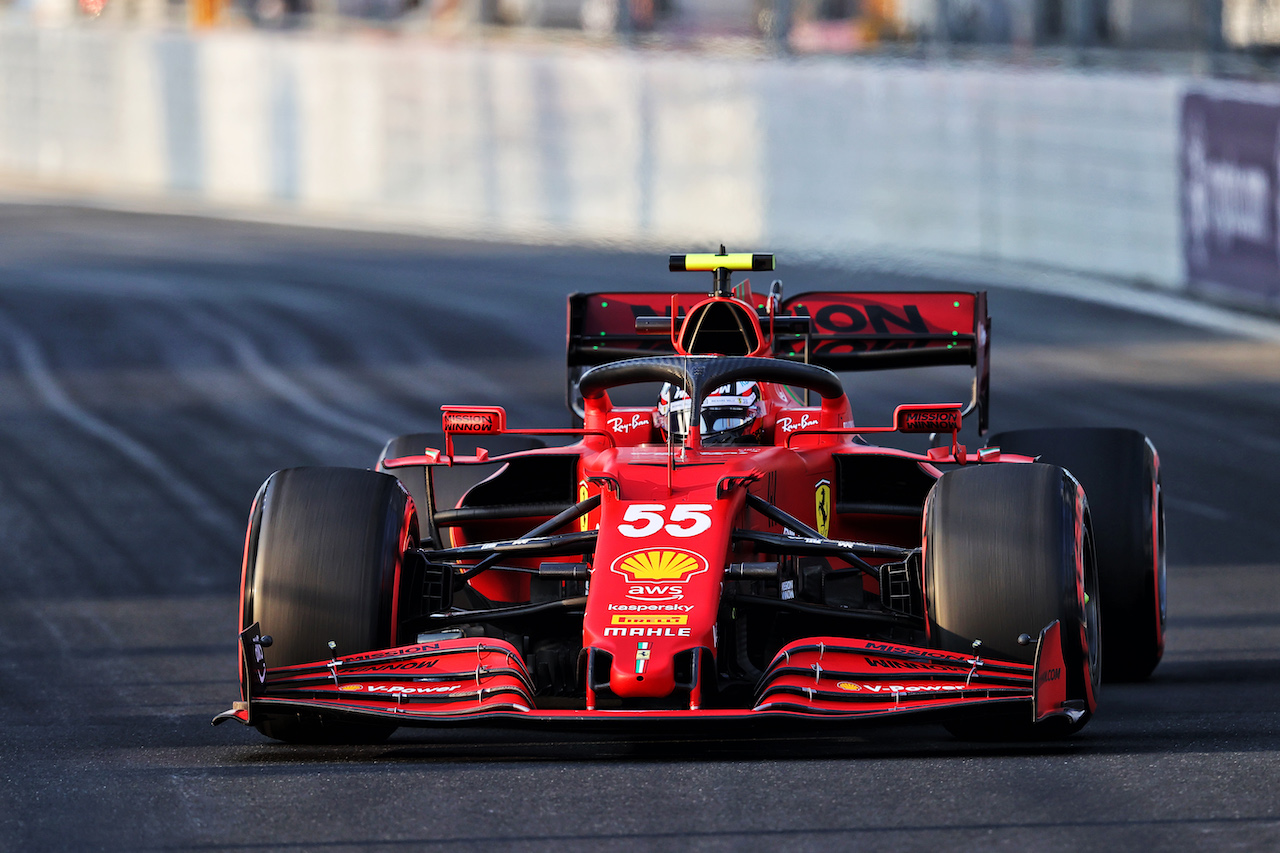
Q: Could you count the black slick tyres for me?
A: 4